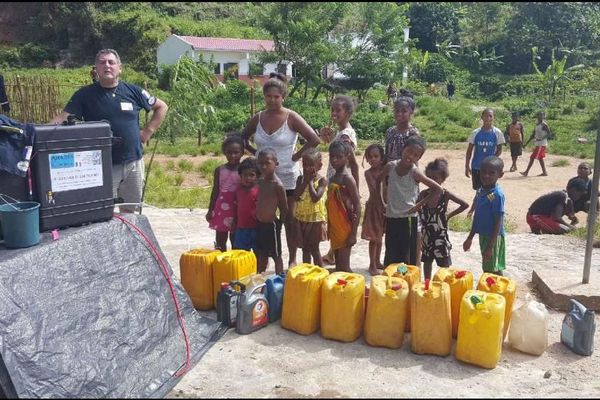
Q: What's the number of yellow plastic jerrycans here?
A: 10